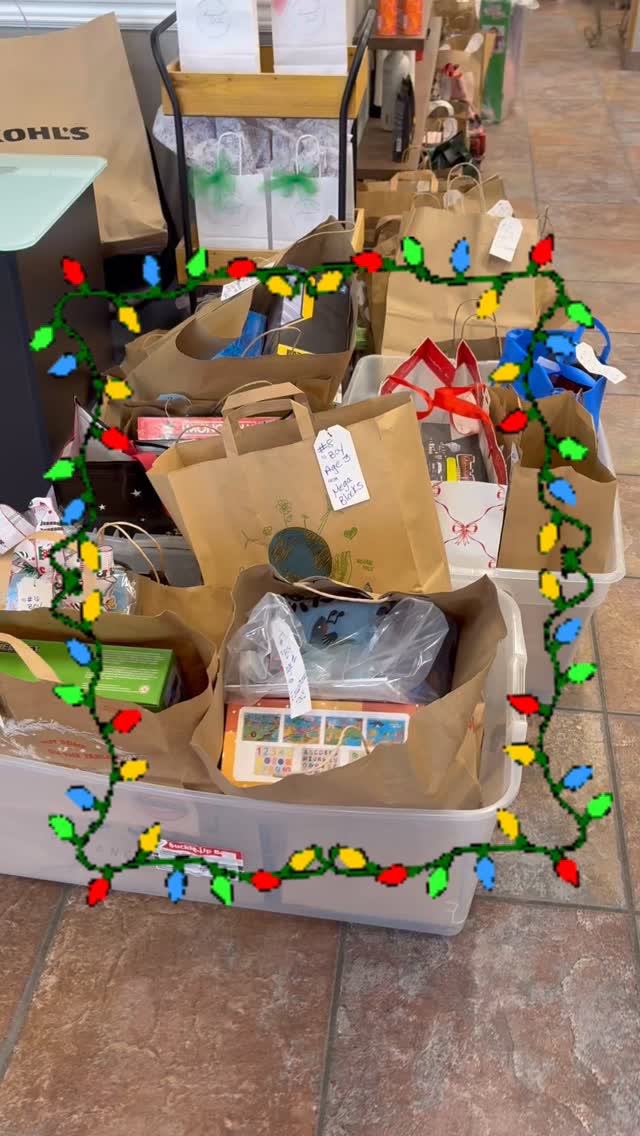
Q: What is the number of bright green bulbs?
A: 12